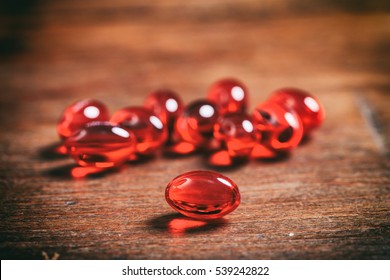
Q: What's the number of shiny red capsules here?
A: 10